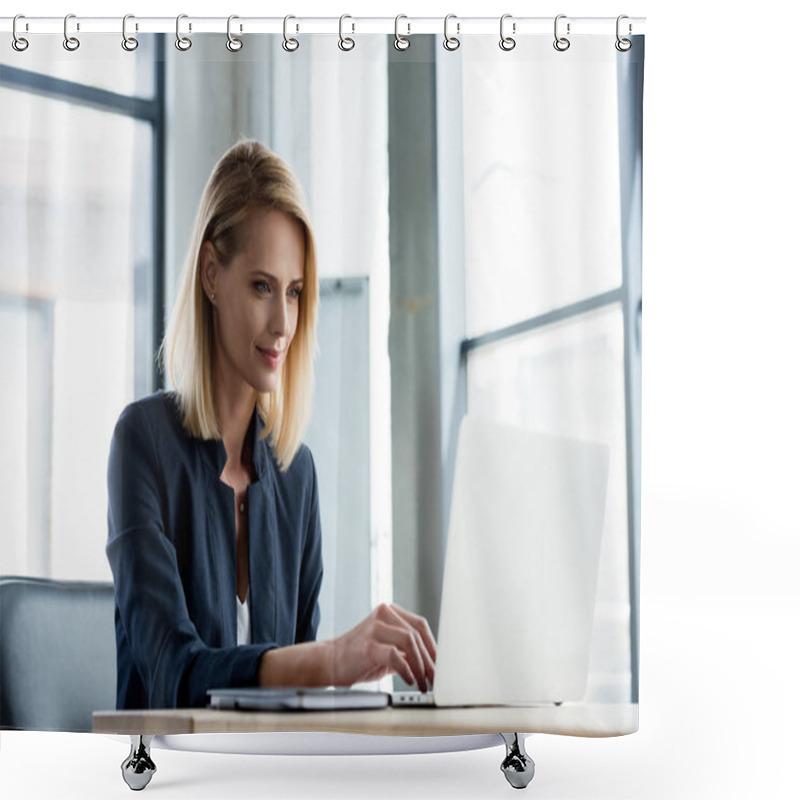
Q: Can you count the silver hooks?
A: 12